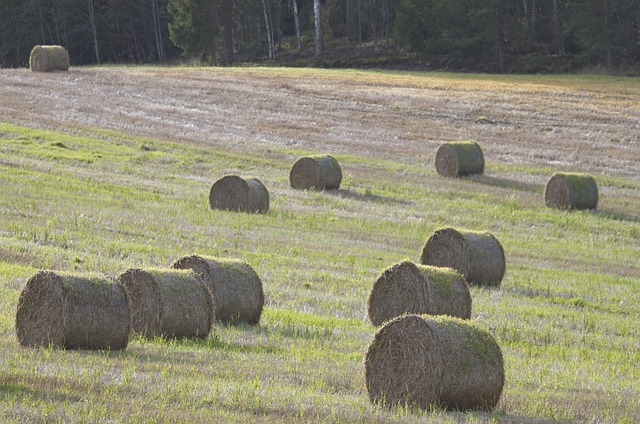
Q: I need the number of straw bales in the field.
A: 11